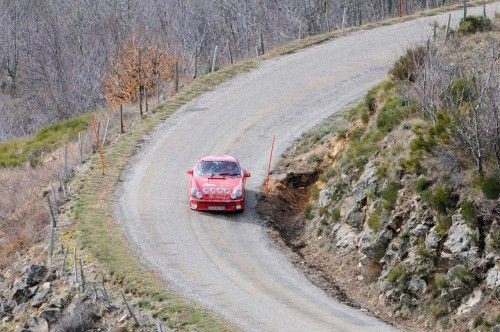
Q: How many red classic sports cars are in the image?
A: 1